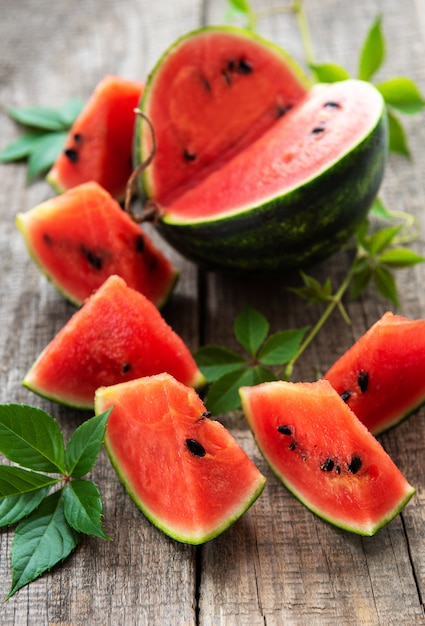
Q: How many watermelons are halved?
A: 1